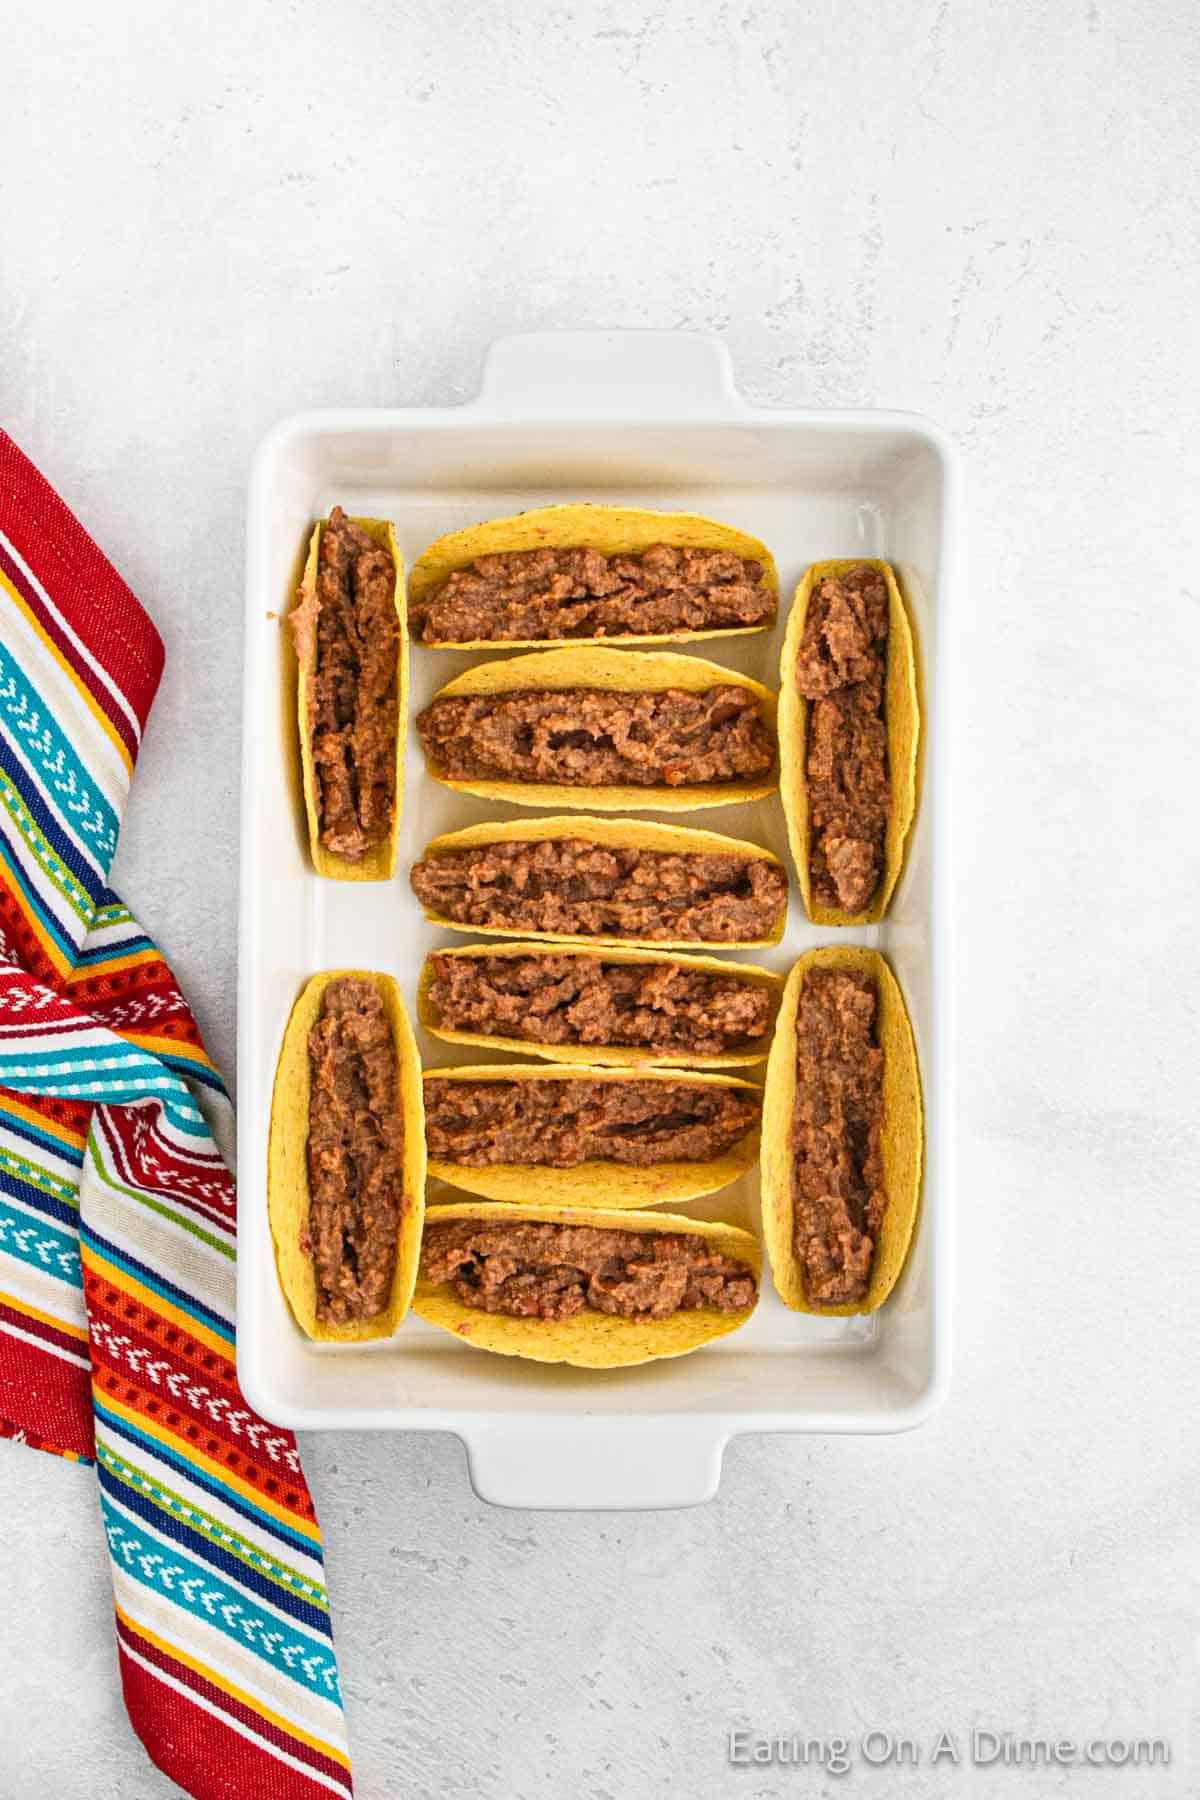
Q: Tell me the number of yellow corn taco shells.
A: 10